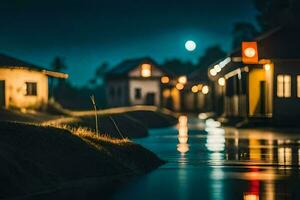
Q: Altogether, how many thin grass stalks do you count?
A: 2